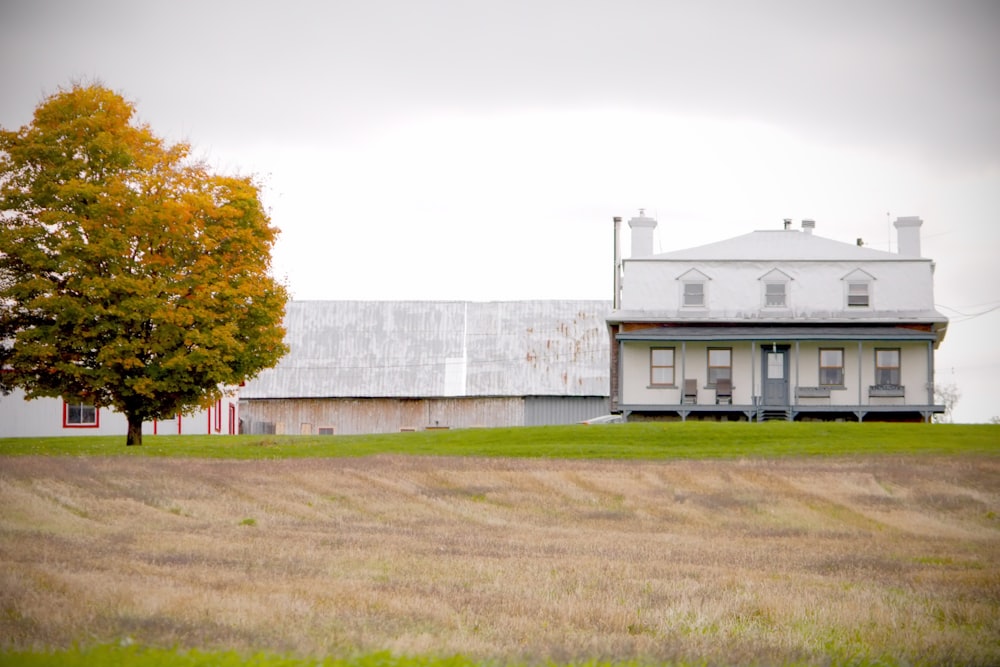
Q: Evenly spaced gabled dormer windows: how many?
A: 3